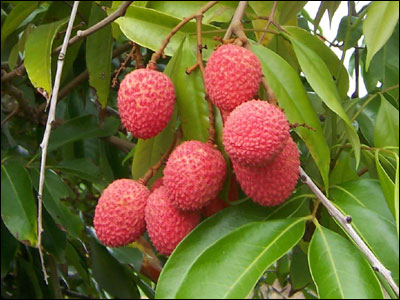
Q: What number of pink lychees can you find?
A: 7